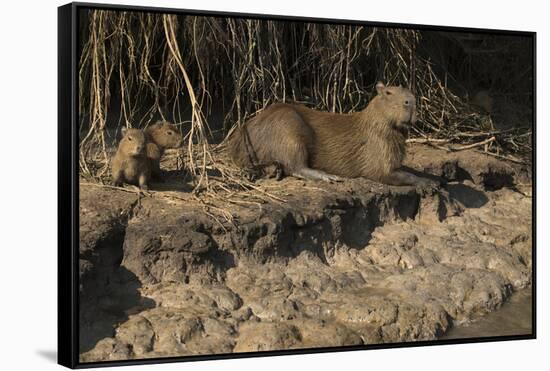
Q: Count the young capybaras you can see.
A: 2